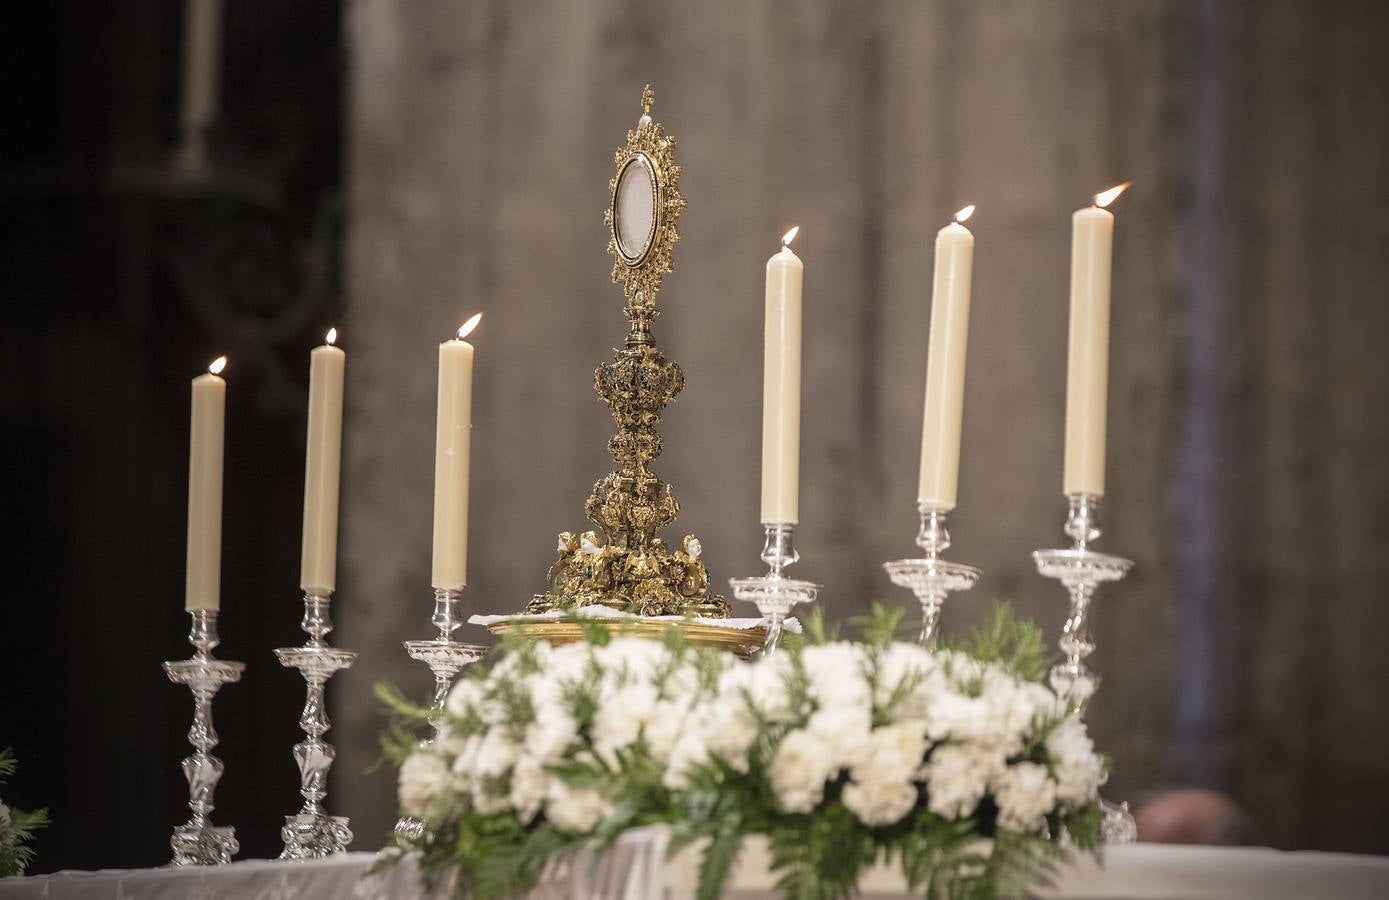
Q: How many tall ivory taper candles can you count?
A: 6